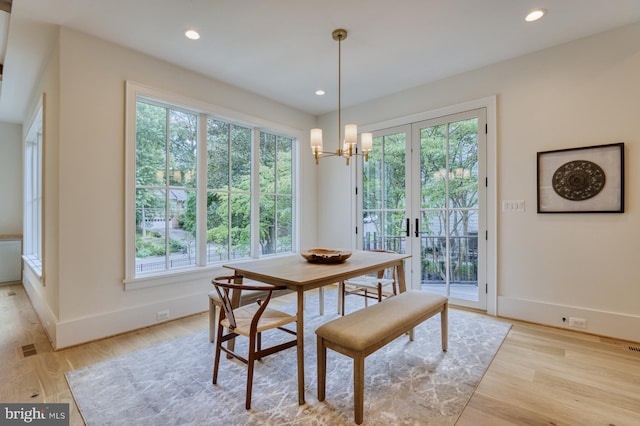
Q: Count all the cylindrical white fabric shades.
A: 5